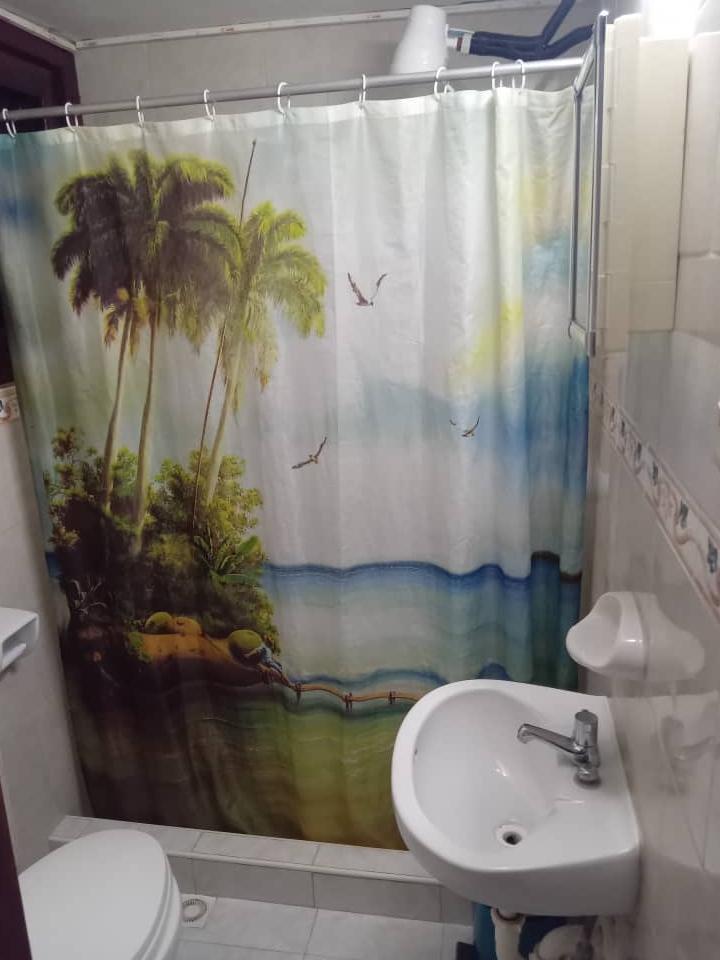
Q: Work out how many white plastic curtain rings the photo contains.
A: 9